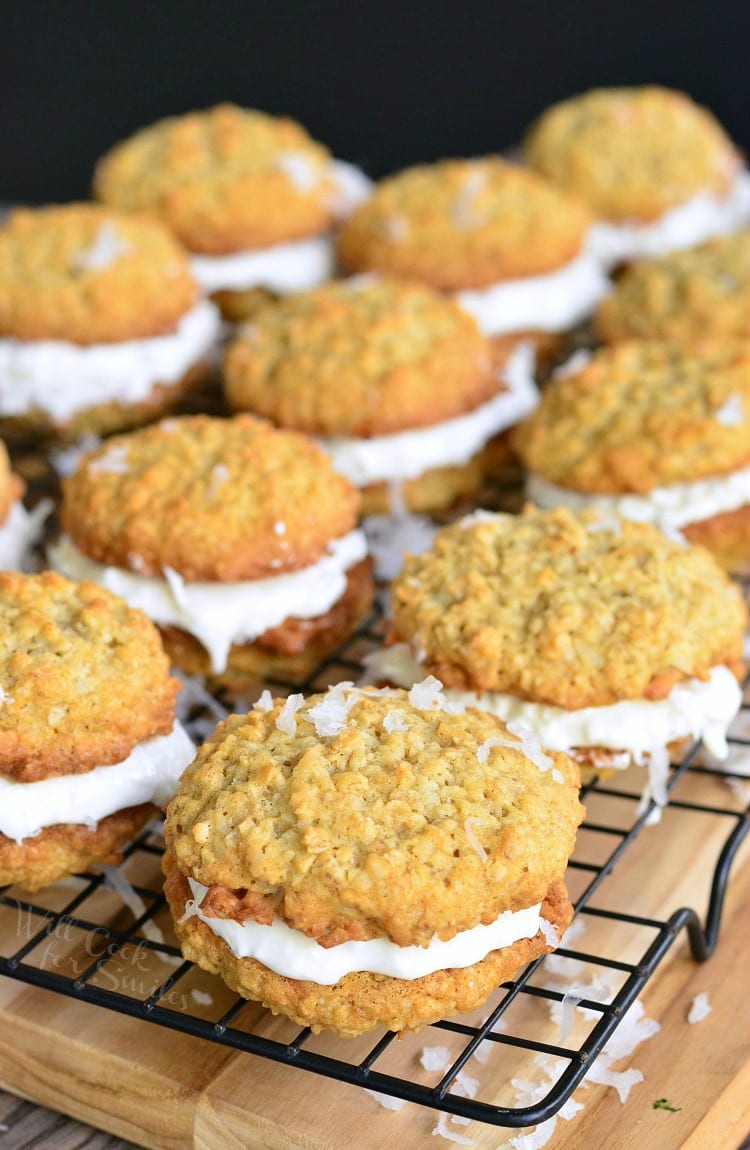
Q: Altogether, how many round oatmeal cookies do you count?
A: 12